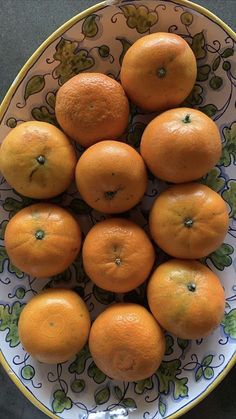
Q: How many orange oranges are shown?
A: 11